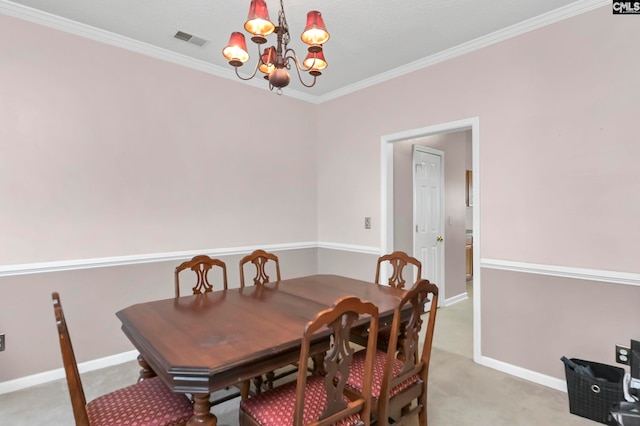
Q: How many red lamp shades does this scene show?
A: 5